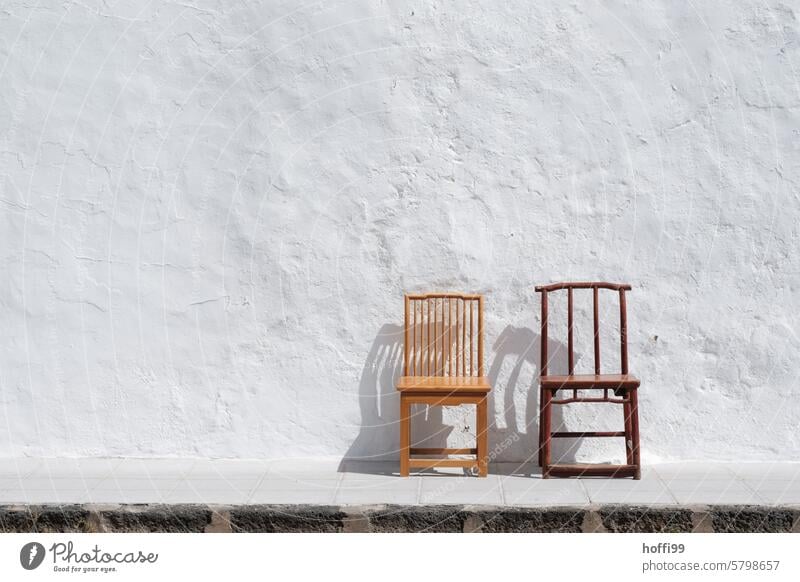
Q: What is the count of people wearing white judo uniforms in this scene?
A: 0